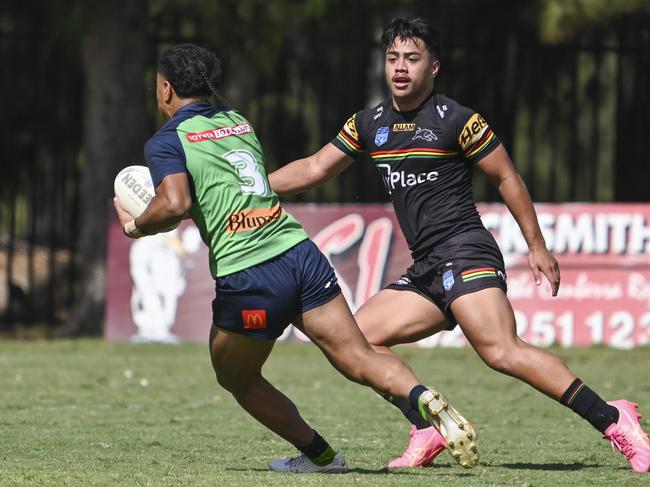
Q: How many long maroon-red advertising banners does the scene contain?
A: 1